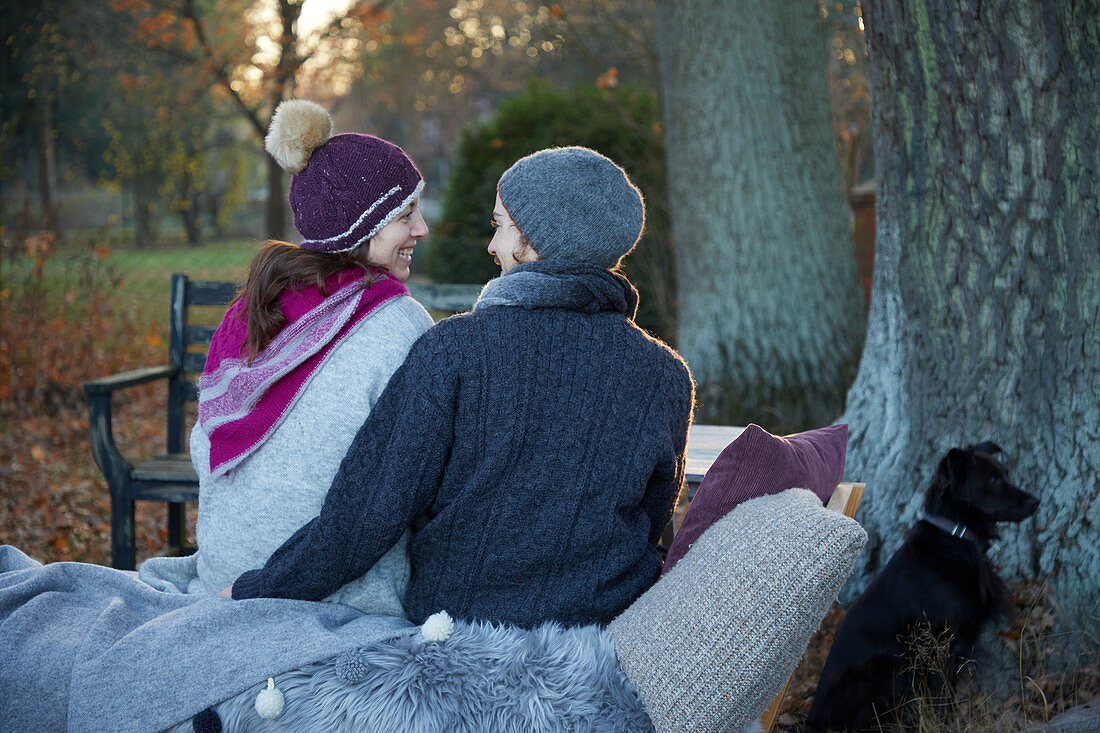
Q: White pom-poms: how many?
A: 2